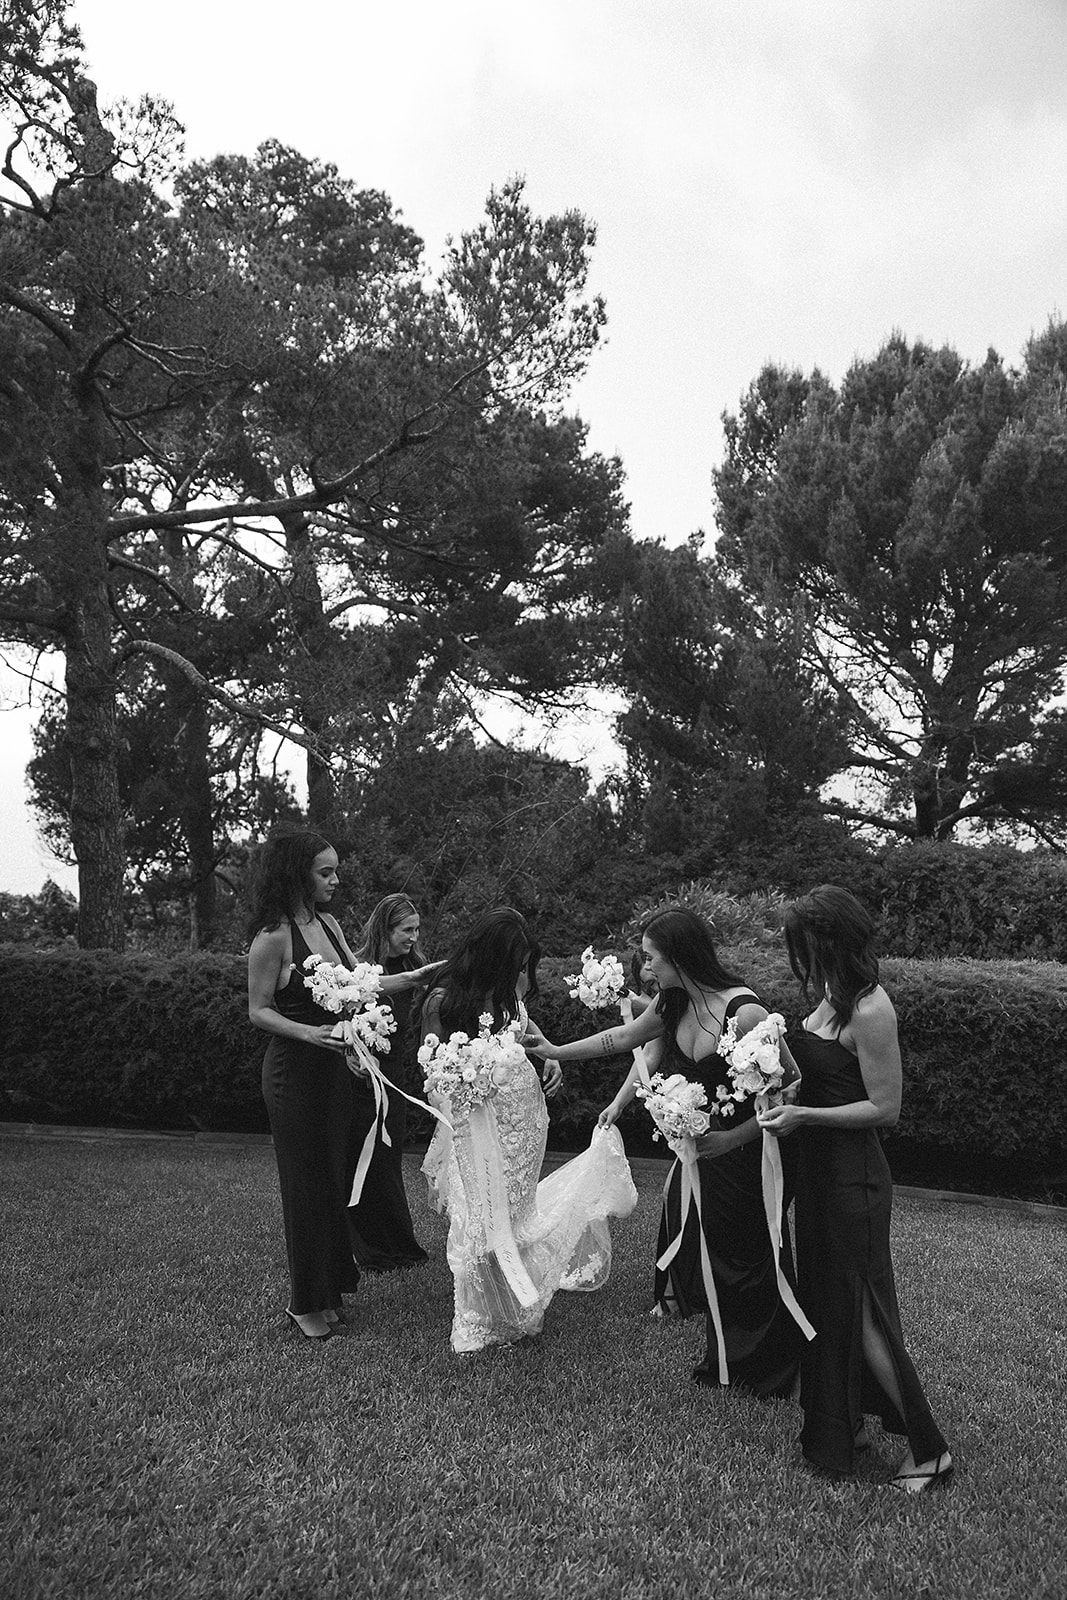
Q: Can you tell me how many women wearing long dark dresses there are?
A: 5